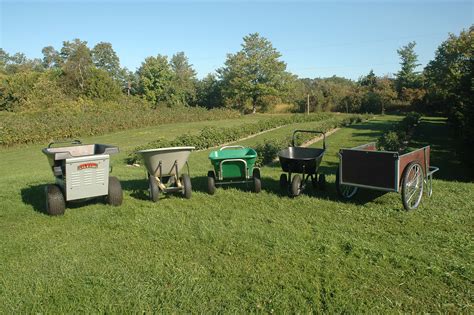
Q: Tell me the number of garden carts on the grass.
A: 5